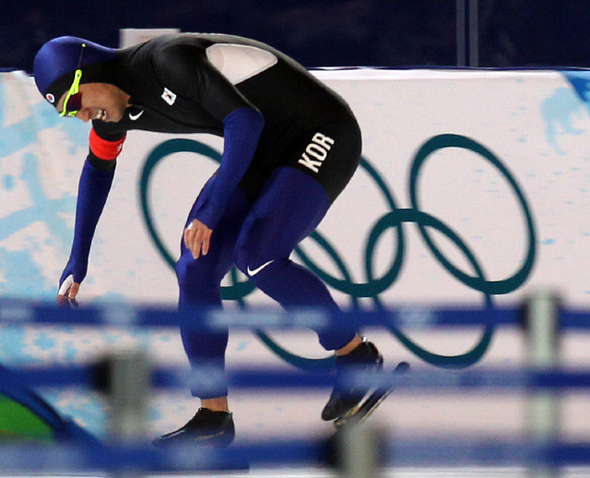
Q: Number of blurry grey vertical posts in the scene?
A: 3